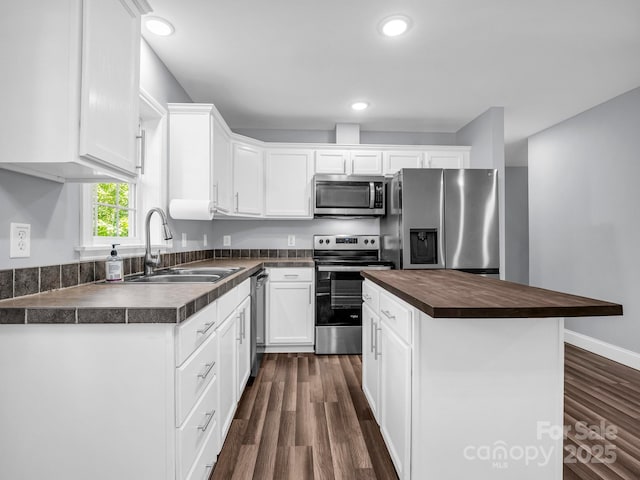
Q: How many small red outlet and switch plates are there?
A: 0